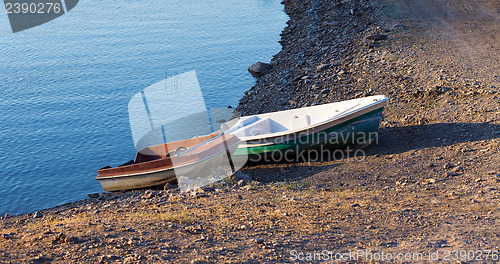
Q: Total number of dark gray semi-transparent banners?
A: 1